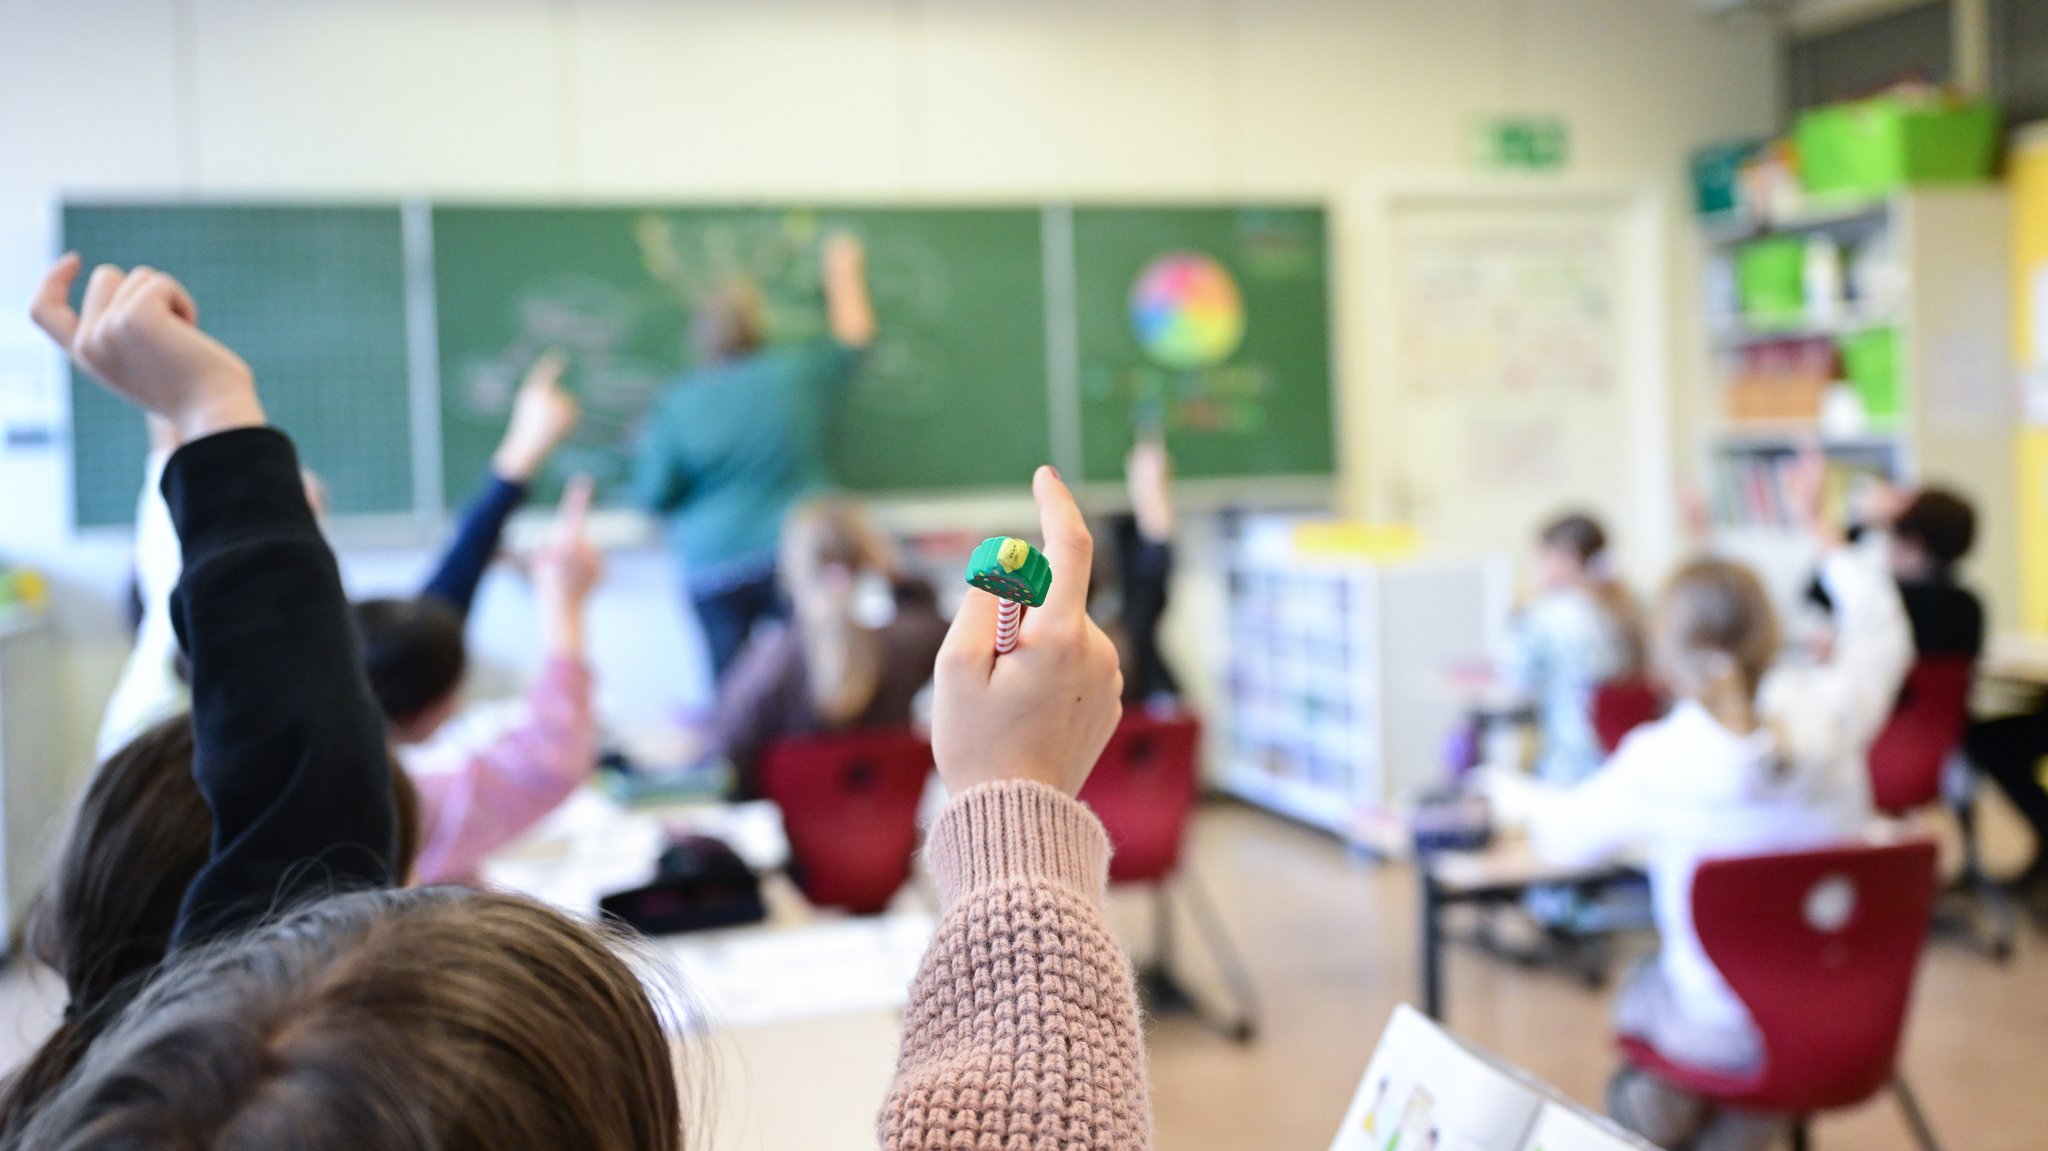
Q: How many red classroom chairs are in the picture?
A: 5